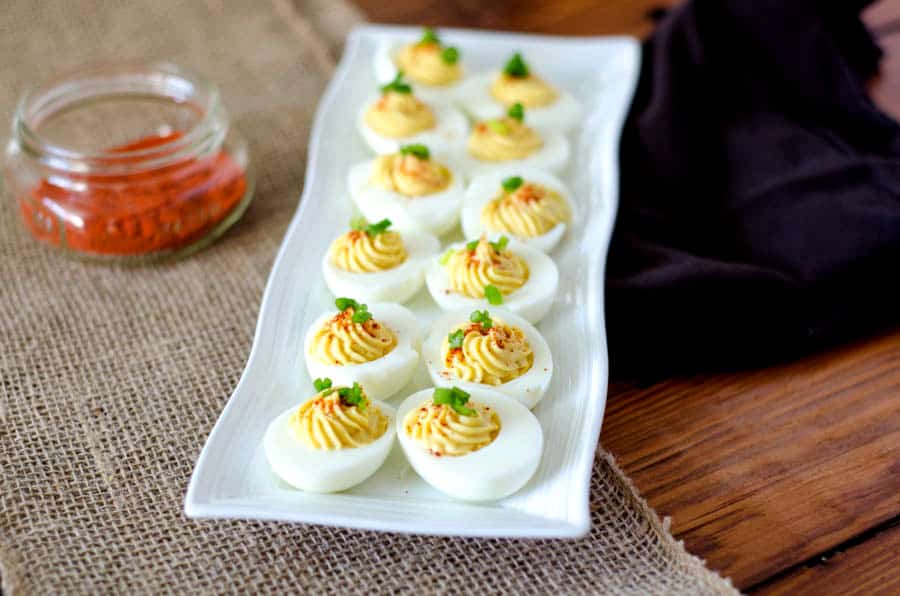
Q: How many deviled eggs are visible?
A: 12